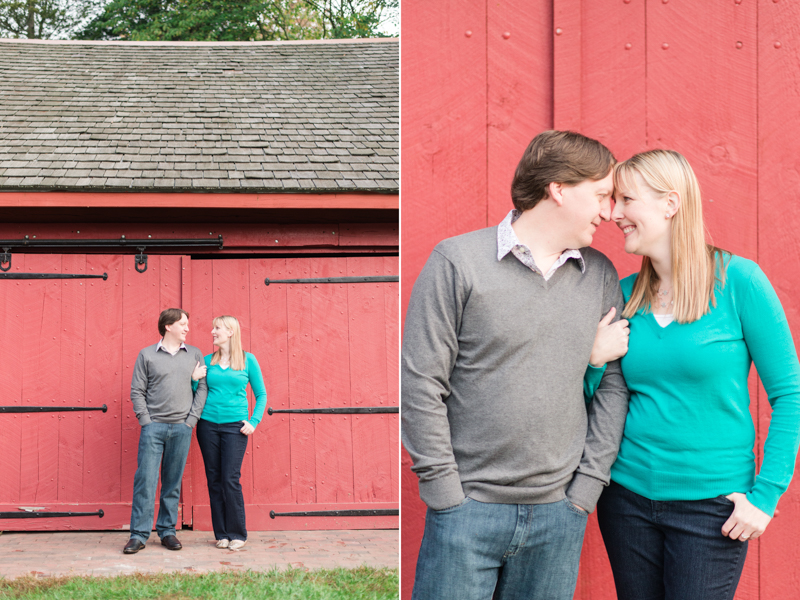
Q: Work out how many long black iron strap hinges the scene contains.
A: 6